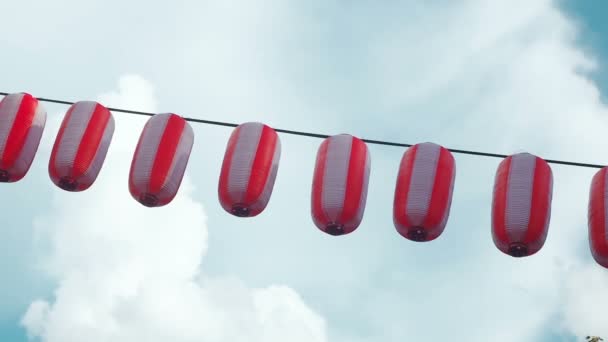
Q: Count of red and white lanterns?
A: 8